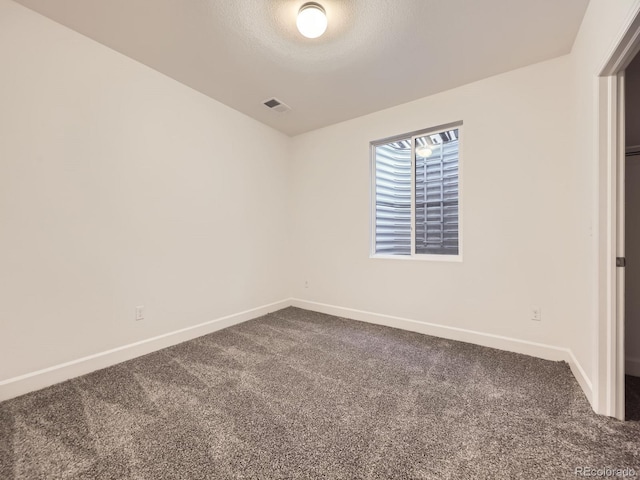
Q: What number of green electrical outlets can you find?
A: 0